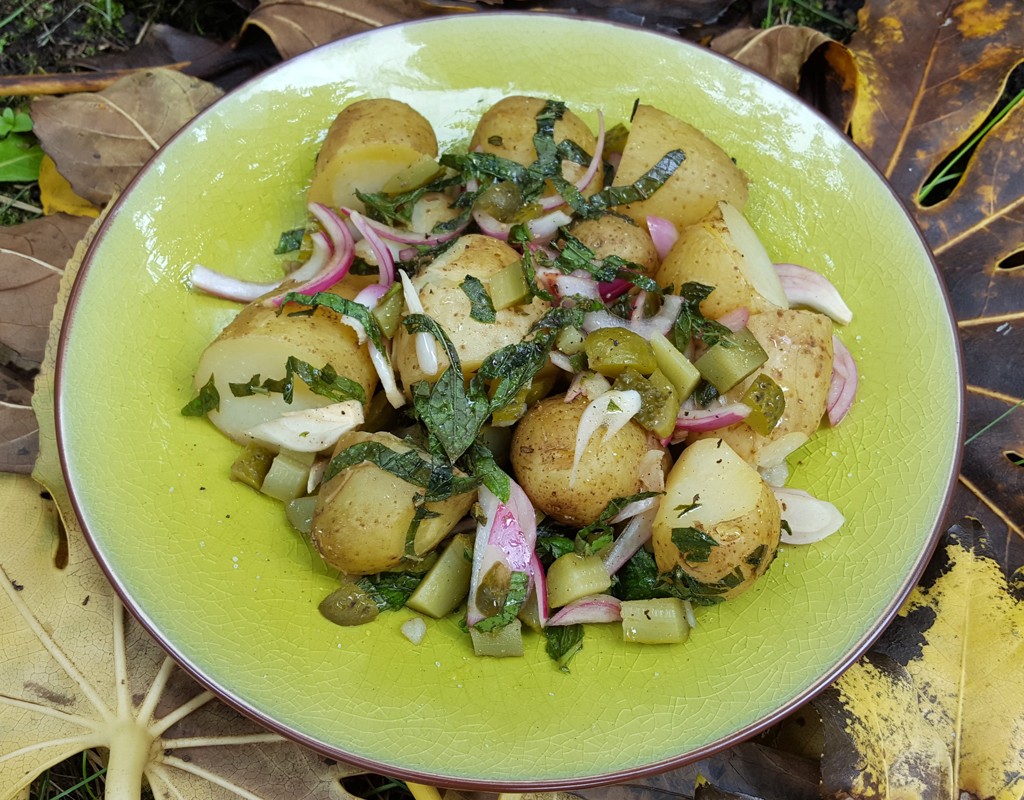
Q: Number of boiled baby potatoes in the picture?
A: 11